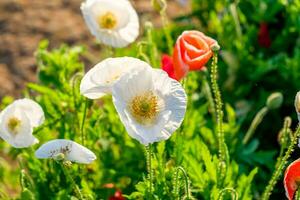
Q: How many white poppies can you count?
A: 5